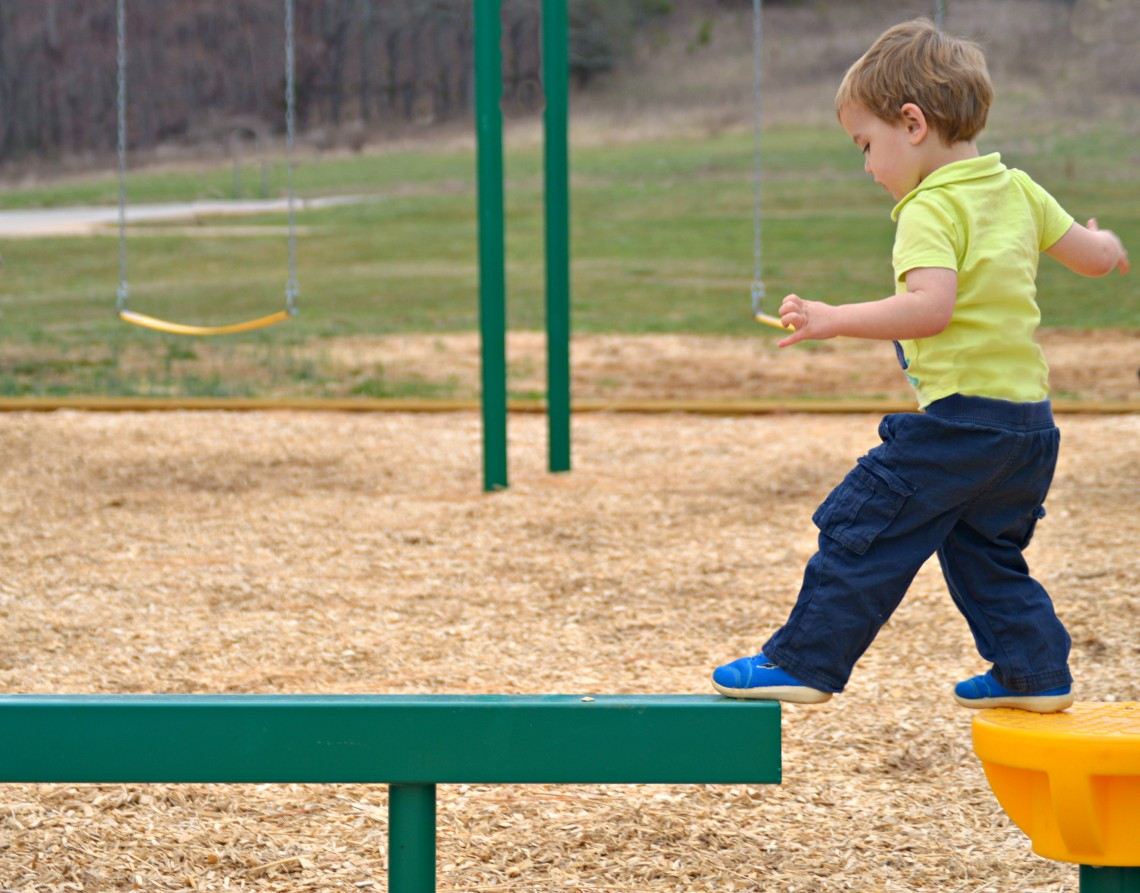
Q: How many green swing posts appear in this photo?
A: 2